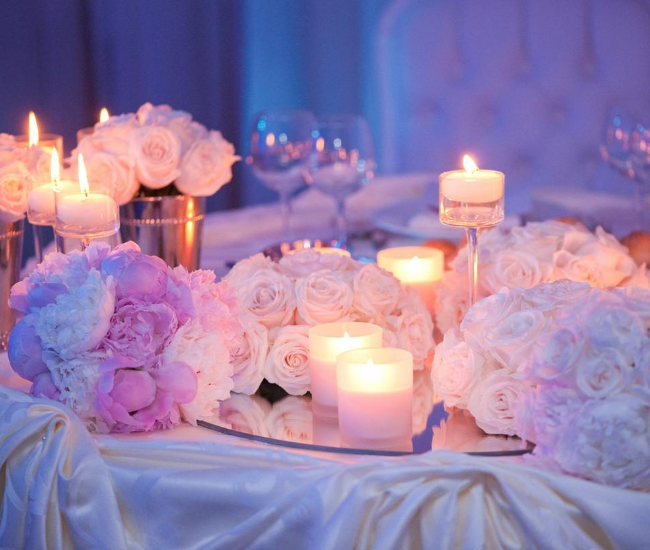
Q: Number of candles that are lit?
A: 8